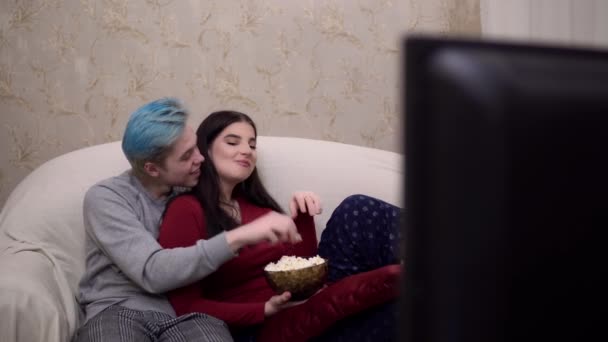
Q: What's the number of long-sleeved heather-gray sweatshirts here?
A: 1